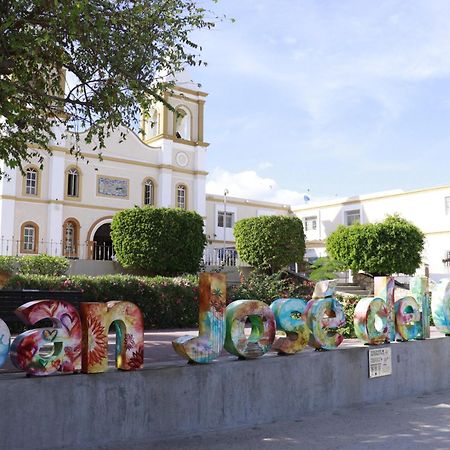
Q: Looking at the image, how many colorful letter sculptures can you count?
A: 11